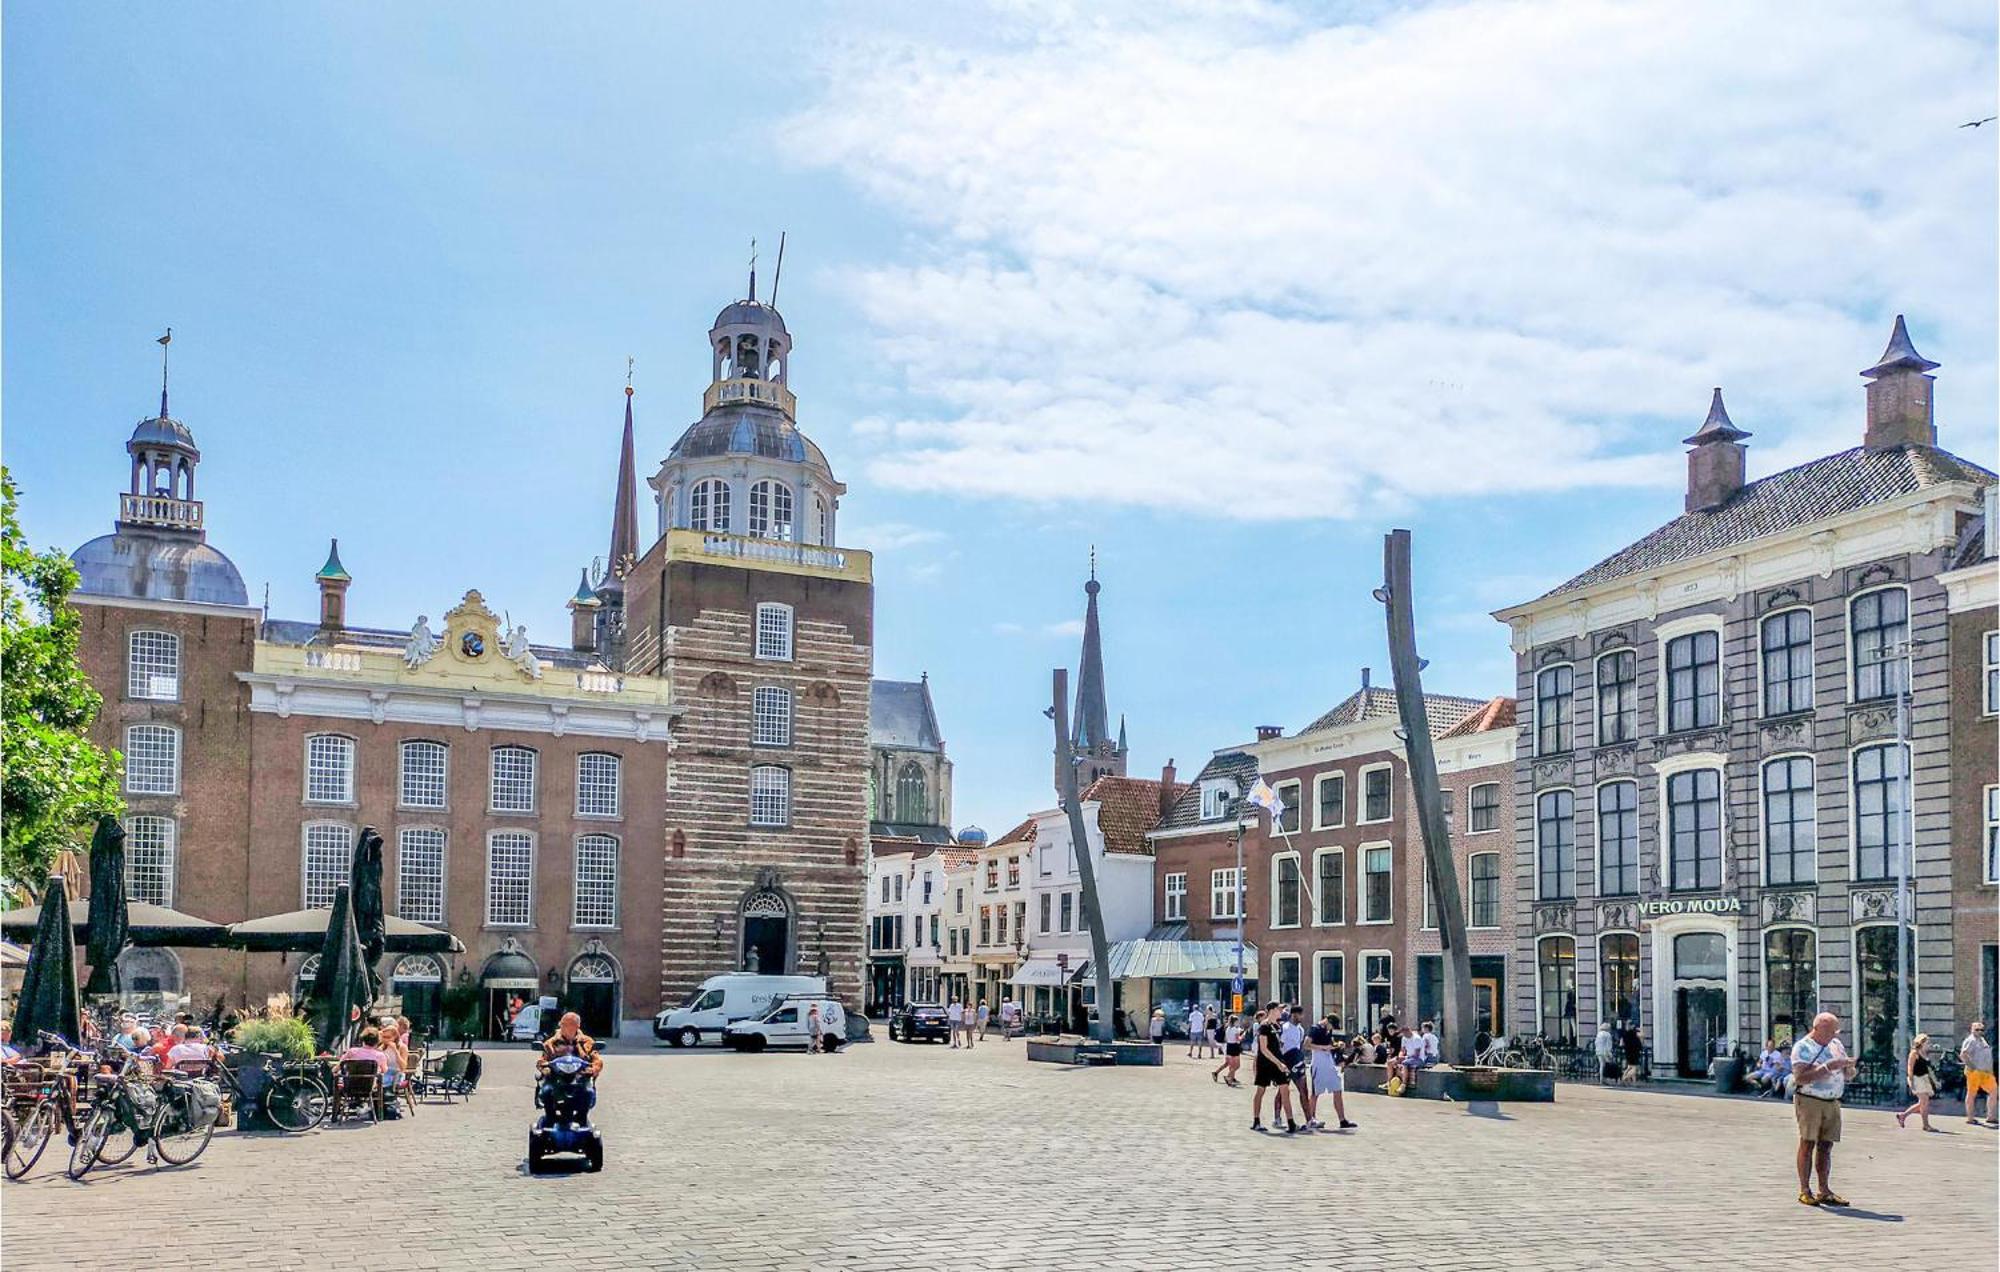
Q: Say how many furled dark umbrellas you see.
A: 4